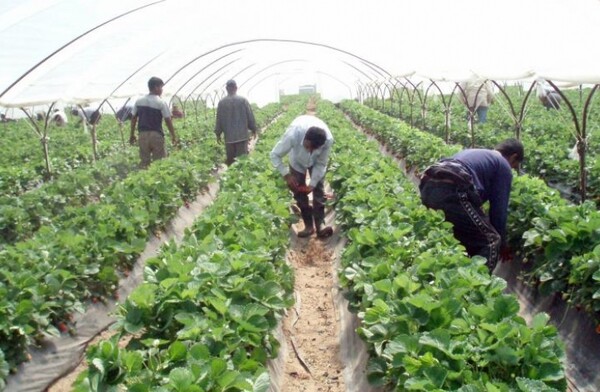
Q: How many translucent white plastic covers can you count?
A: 1